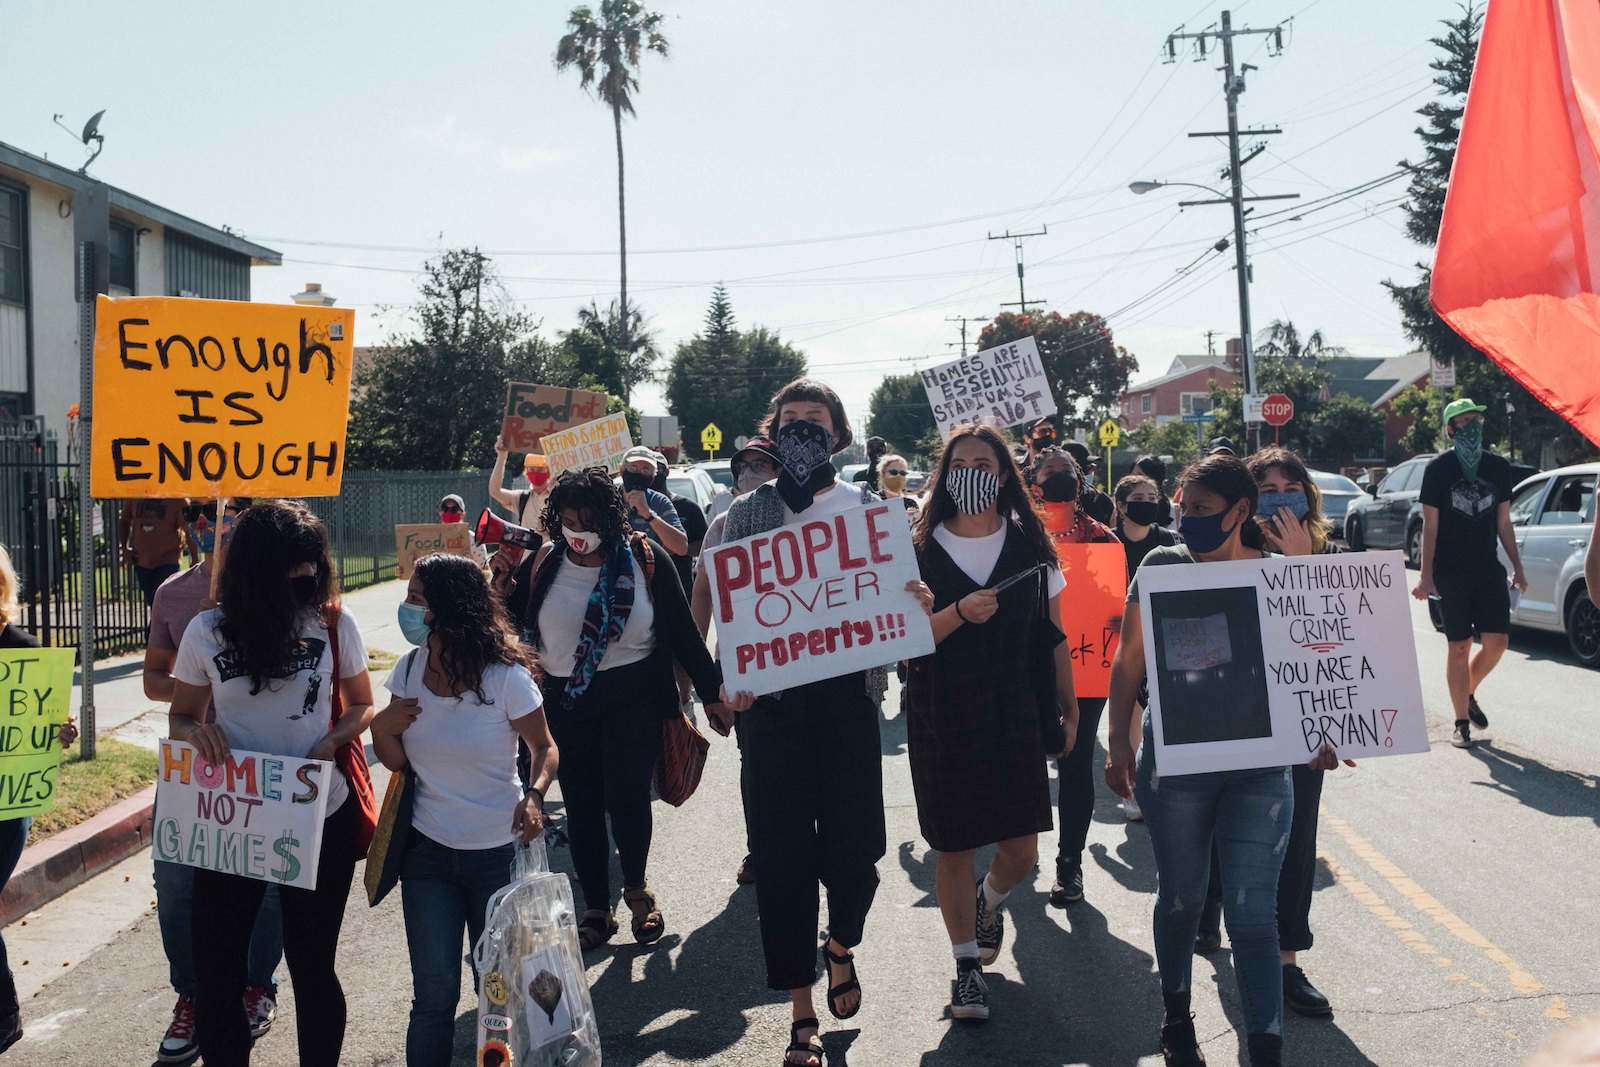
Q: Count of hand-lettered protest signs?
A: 10